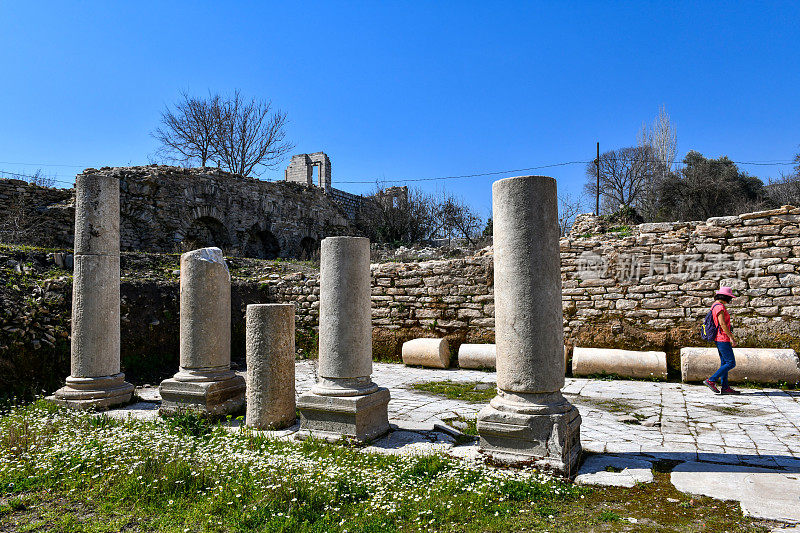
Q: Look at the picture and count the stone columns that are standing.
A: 5